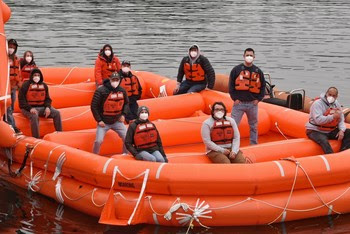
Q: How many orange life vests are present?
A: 11